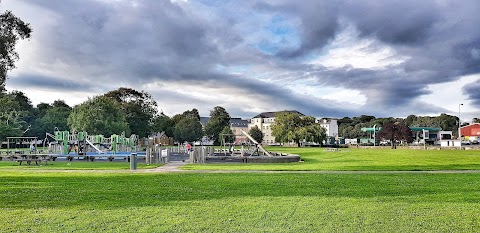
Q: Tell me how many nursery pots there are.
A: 0